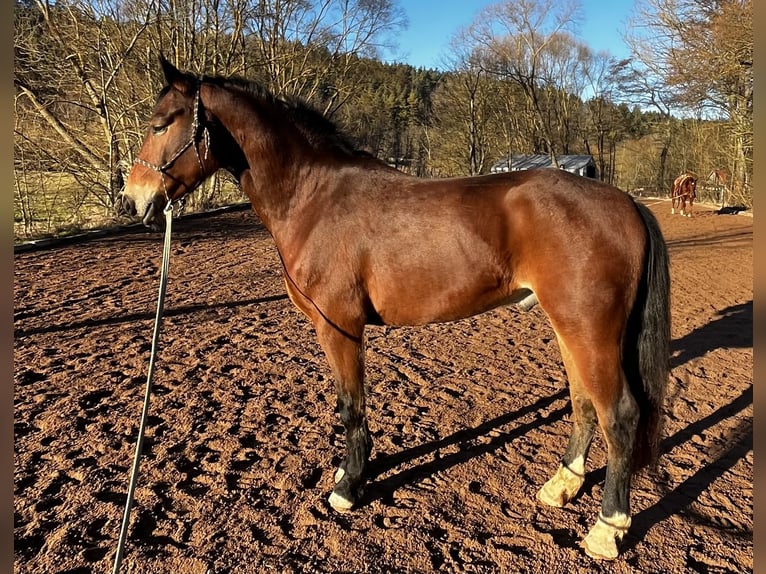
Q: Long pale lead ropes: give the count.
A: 1